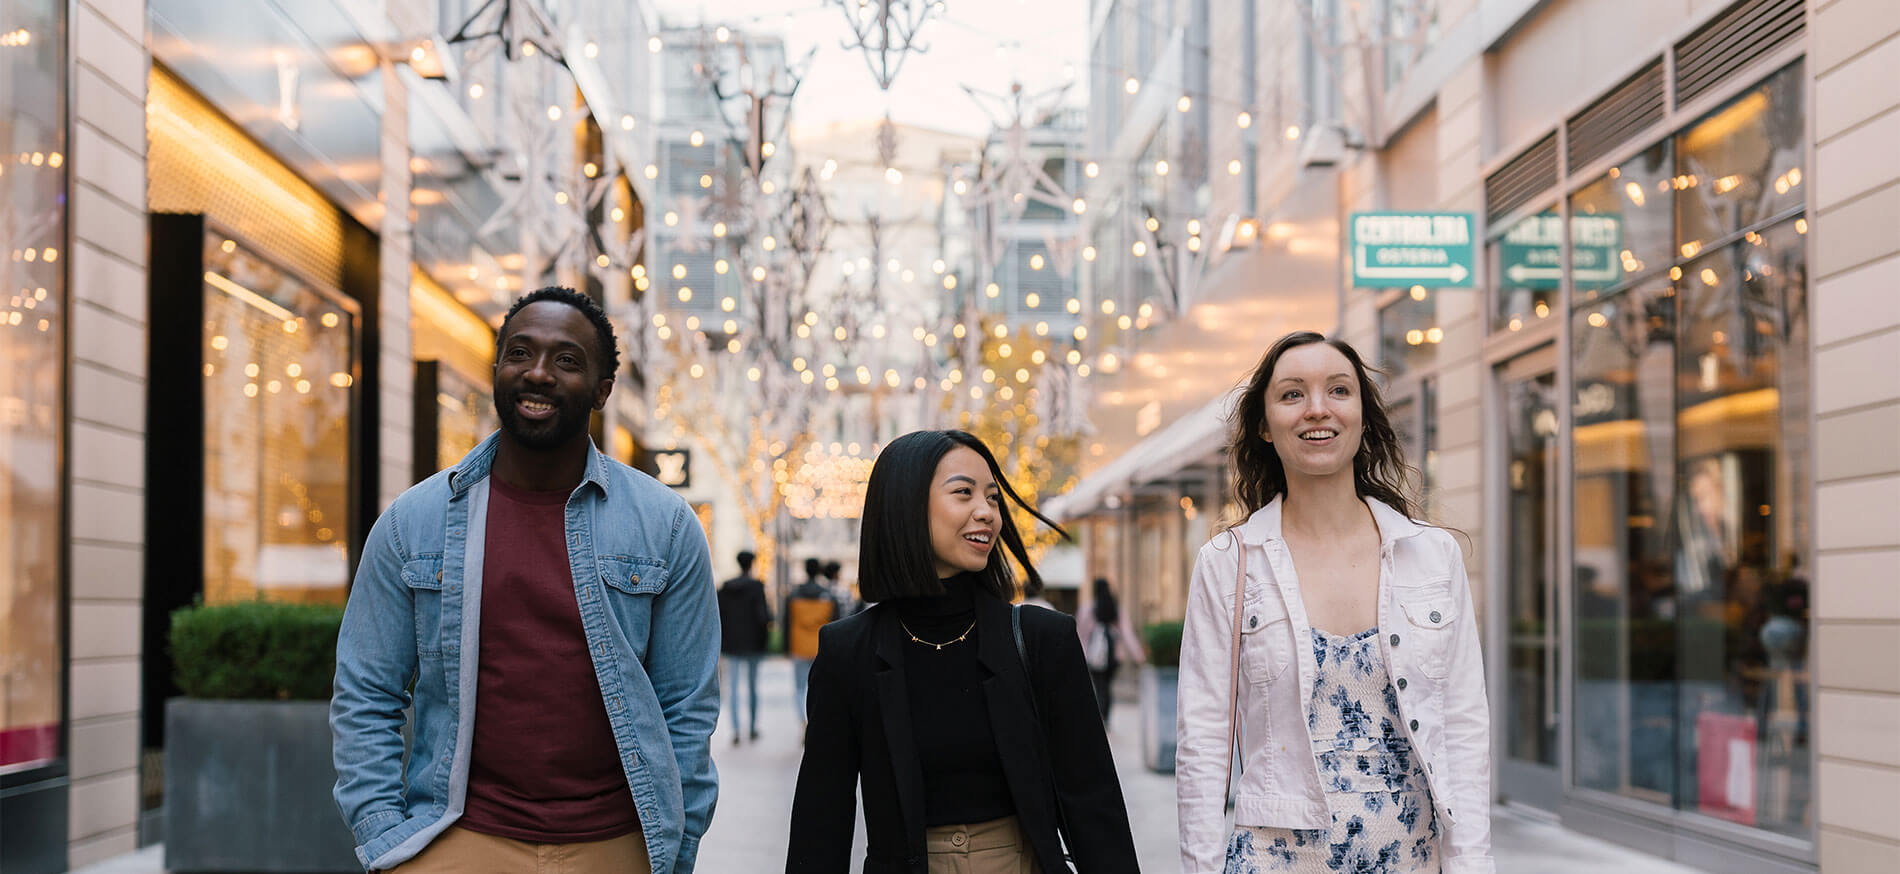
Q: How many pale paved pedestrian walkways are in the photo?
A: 1